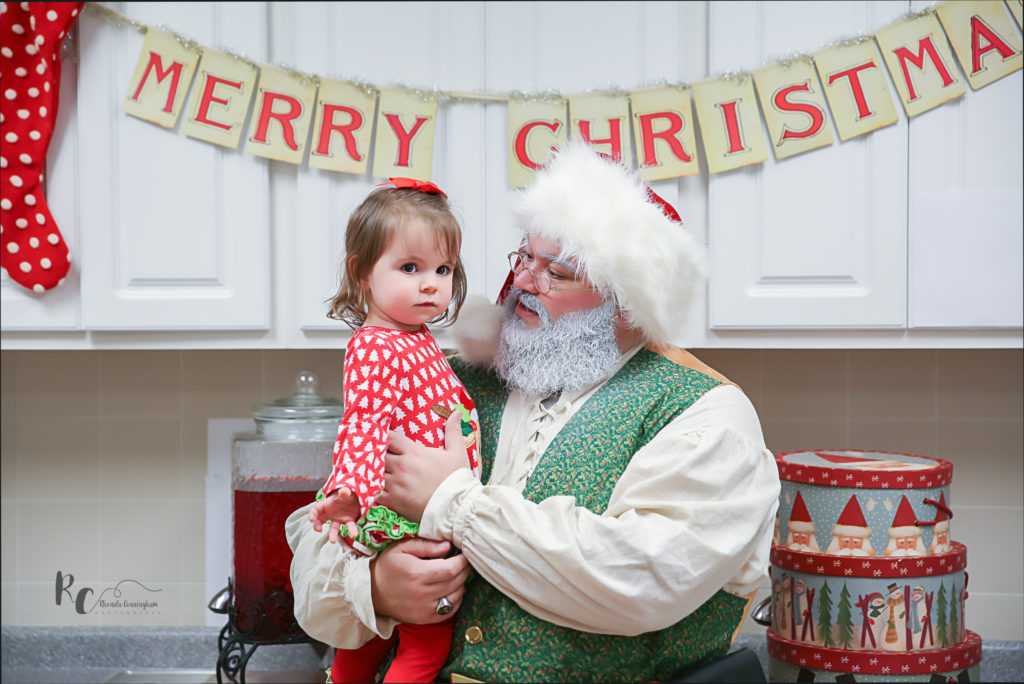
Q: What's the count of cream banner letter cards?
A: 13